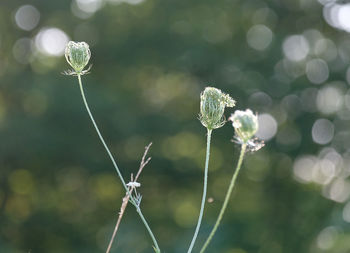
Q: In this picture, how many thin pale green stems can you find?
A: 3